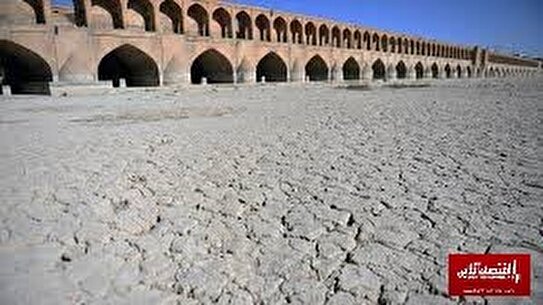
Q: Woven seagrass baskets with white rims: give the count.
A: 0